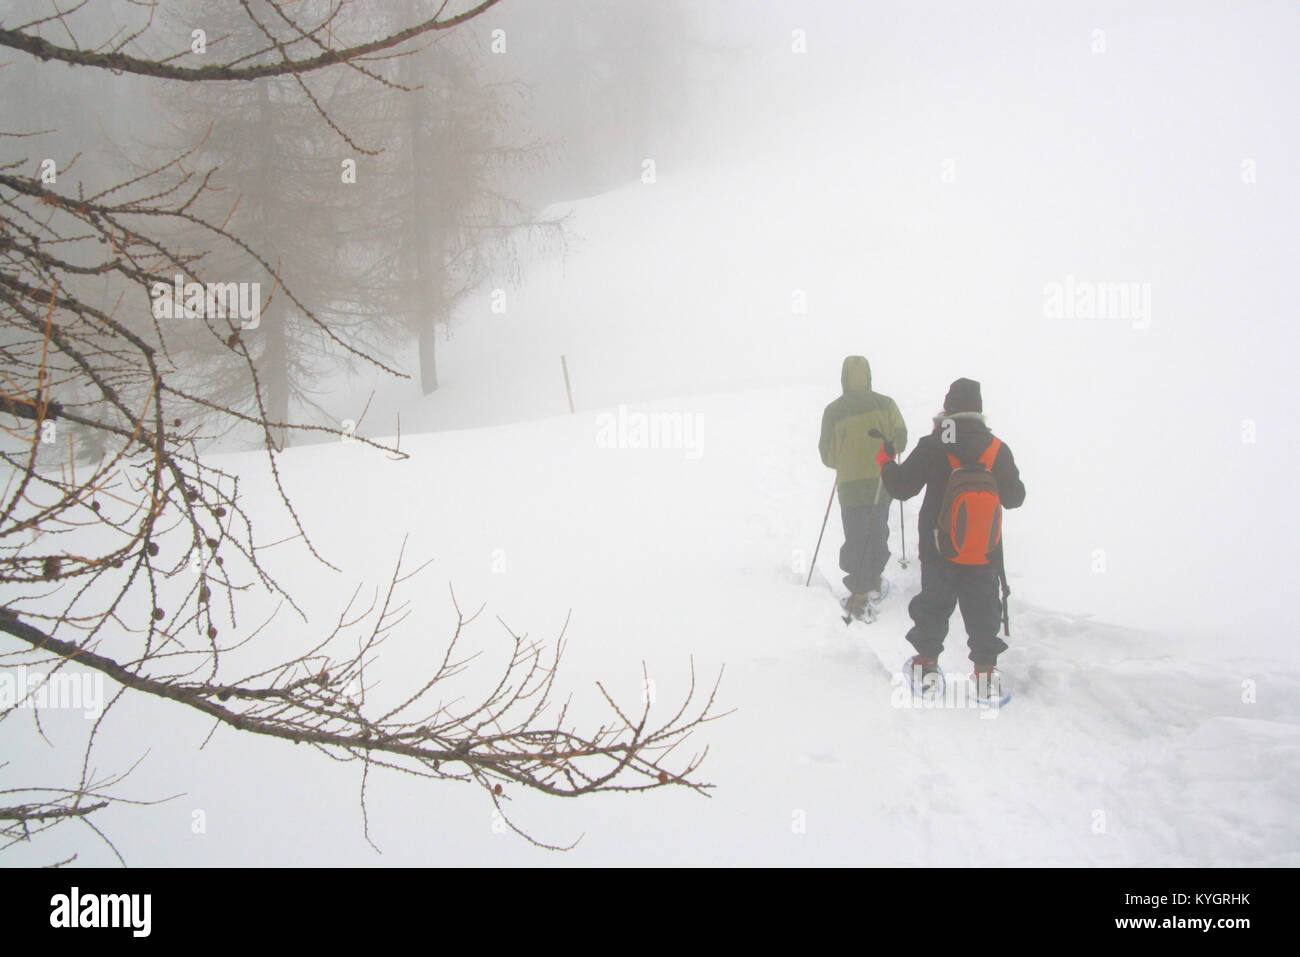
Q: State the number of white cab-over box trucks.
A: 0